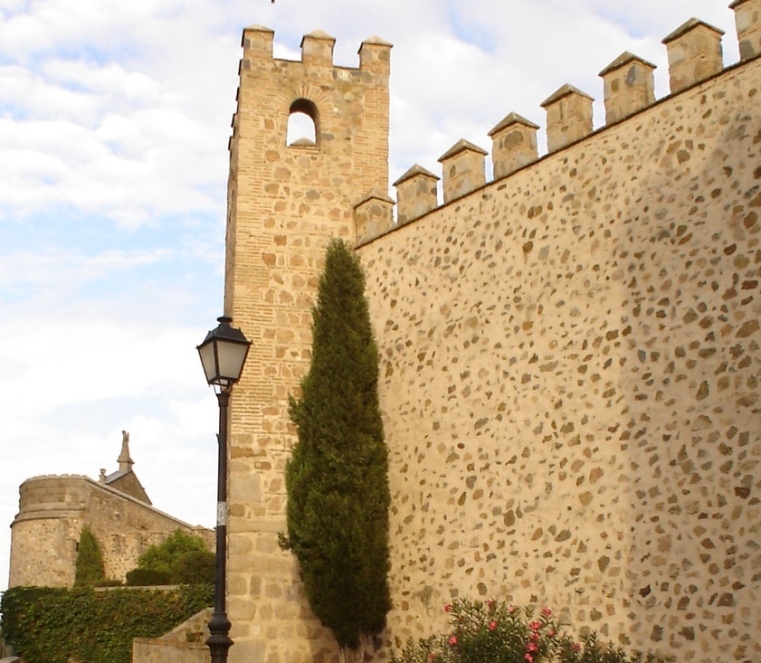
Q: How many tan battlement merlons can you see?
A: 11